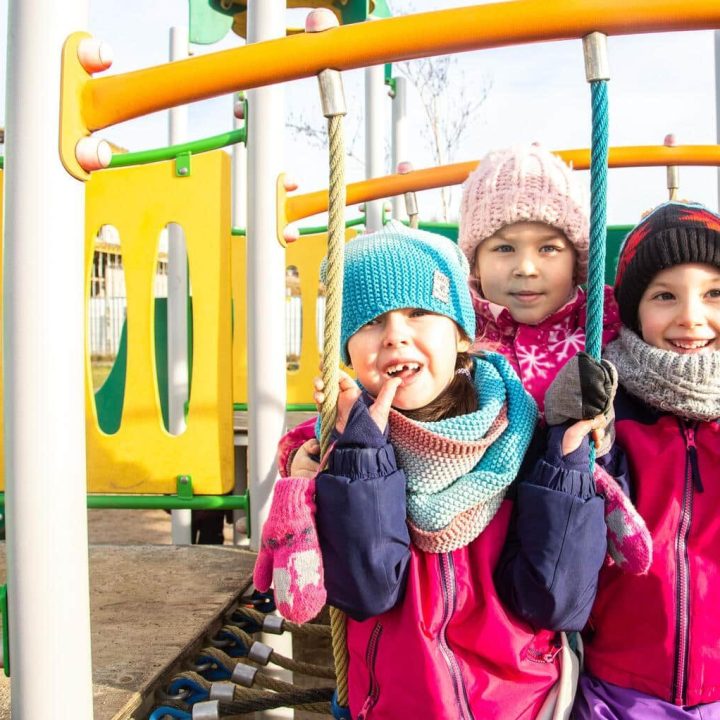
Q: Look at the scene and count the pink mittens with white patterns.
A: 2